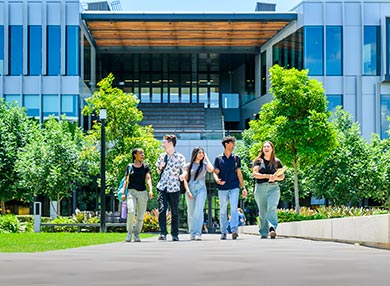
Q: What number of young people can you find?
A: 5